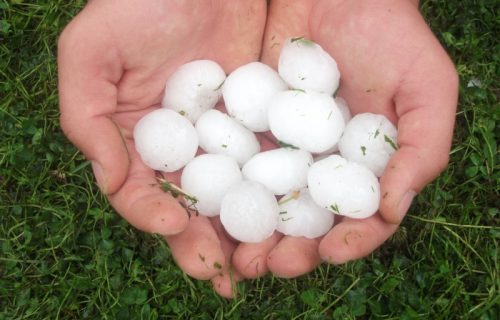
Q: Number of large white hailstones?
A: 13